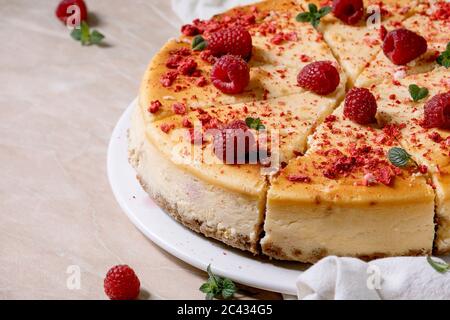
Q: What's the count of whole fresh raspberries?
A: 10